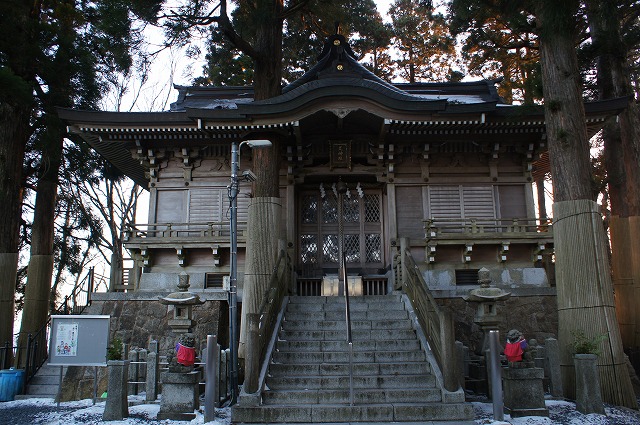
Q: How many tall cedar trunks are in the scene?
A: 5